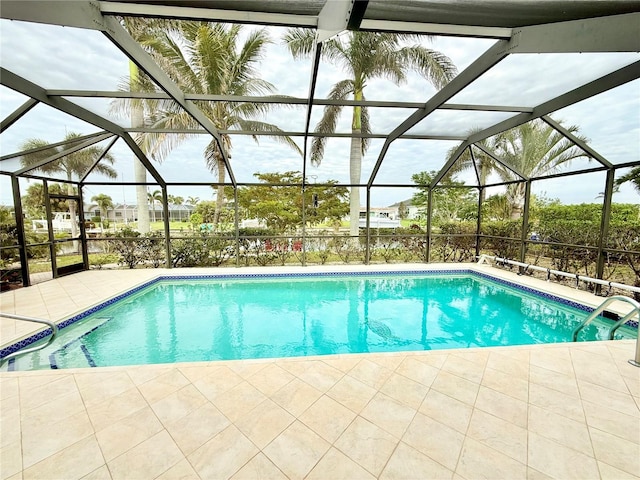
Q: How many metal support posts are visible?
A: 11